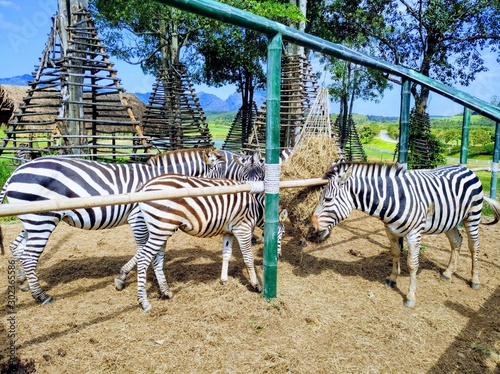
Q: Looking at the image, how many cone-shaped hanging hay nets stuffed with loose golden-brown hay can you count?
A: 1